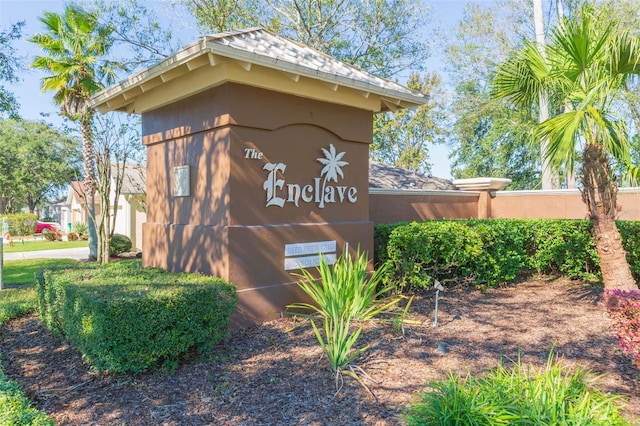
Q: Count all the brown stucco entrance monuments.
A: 1